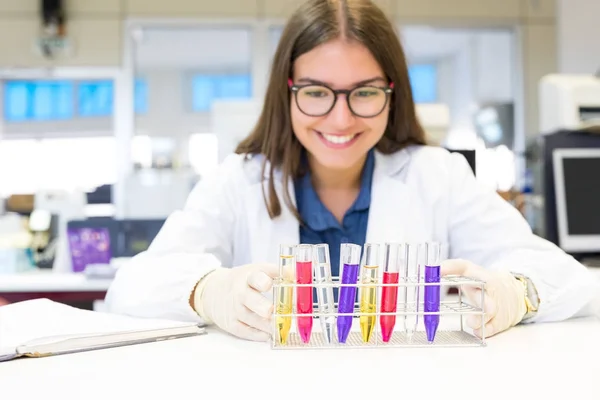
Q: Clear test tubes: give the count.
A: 2